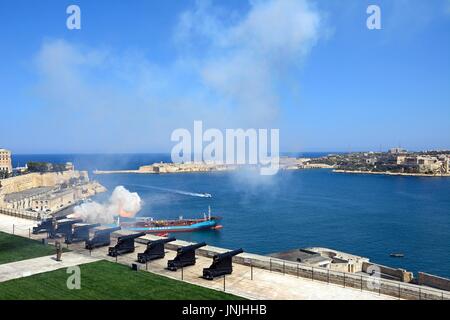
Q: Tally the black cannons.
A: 8